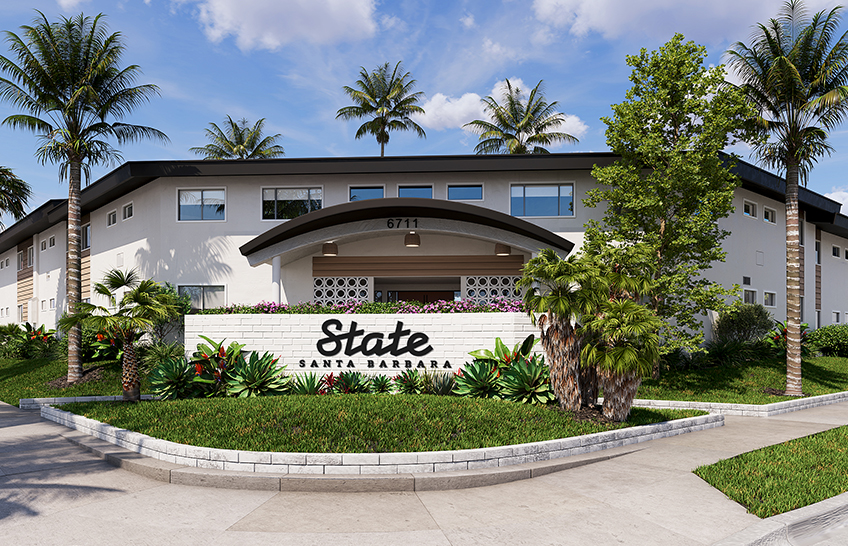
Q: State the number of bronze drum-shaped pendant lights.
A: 3